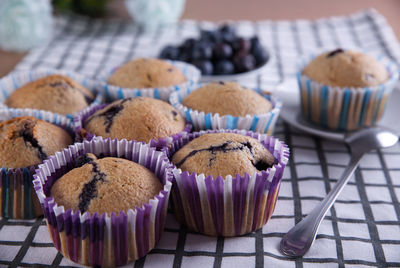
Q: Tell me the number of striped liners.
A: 8